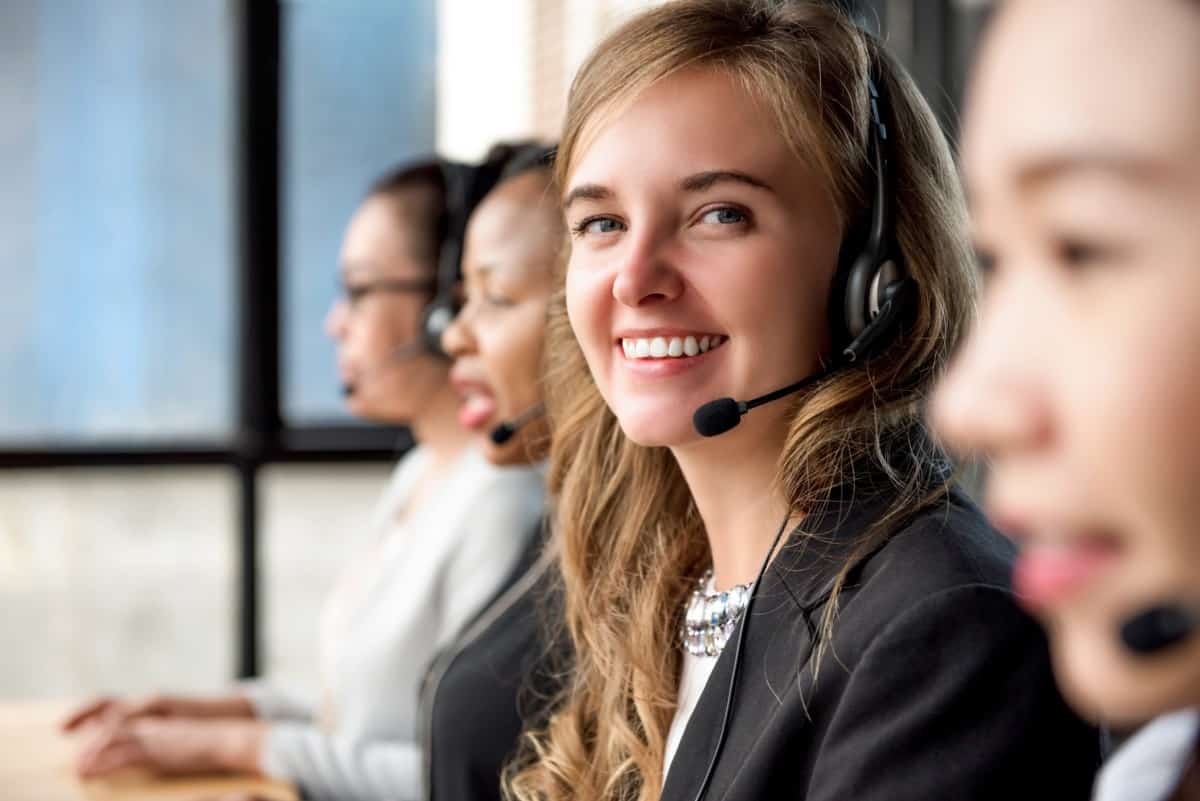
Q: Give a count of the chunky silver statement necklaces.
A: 1